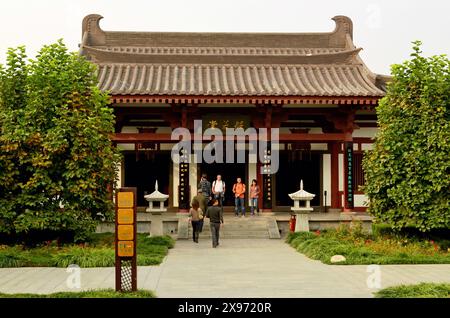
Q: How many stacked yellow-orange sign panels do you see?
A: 4